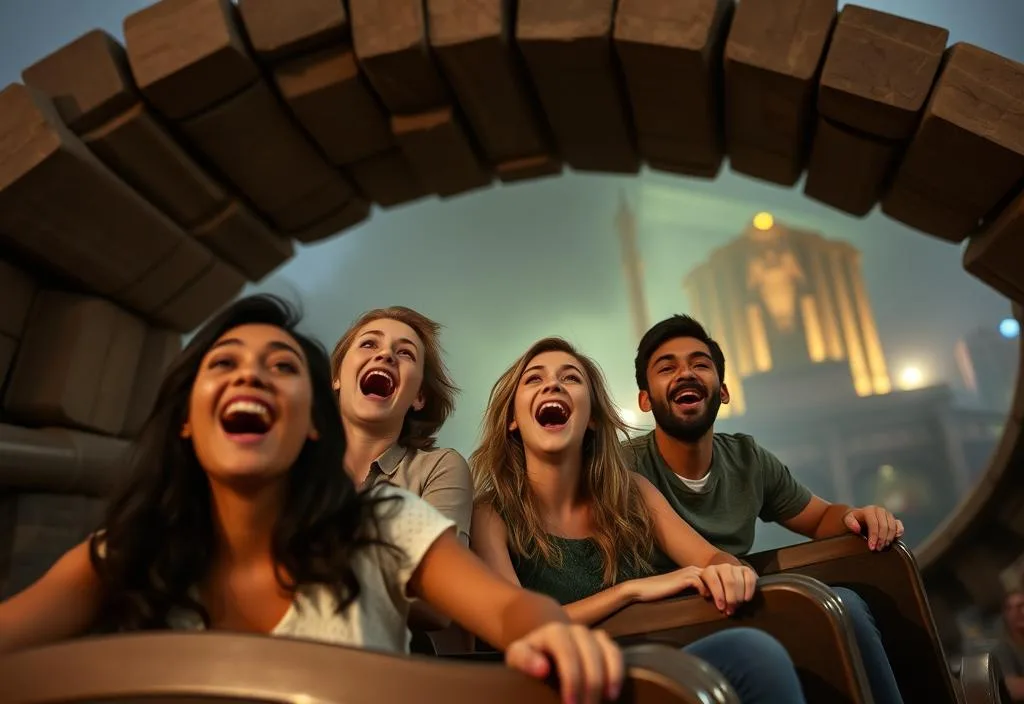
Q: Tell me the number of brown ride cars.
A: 3